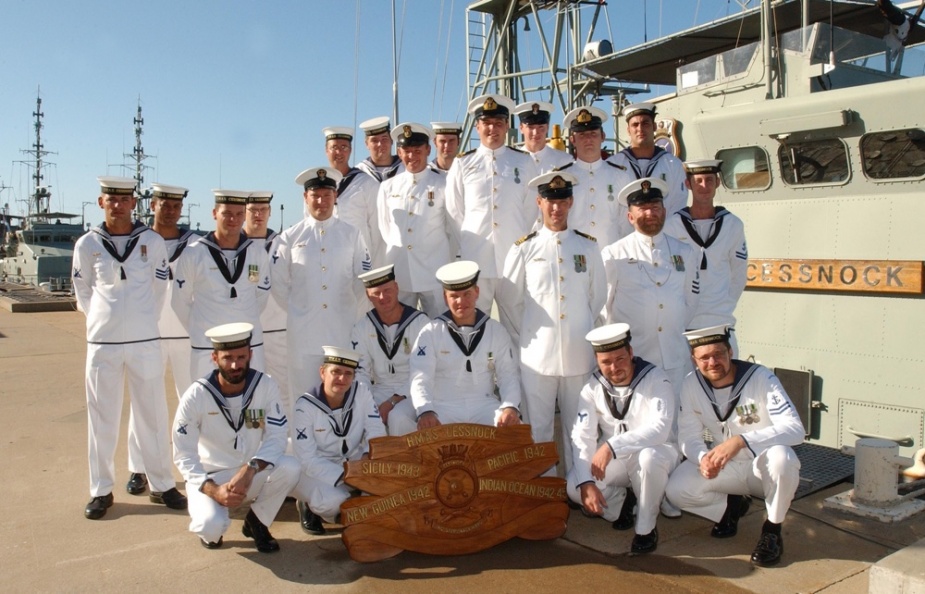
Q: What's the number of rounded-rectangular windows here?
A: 3